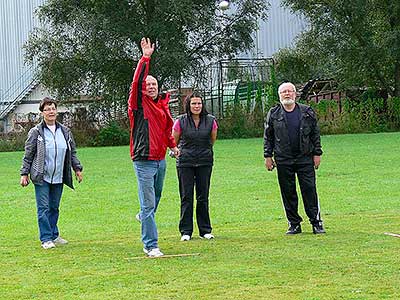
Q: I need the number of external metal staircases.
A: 1